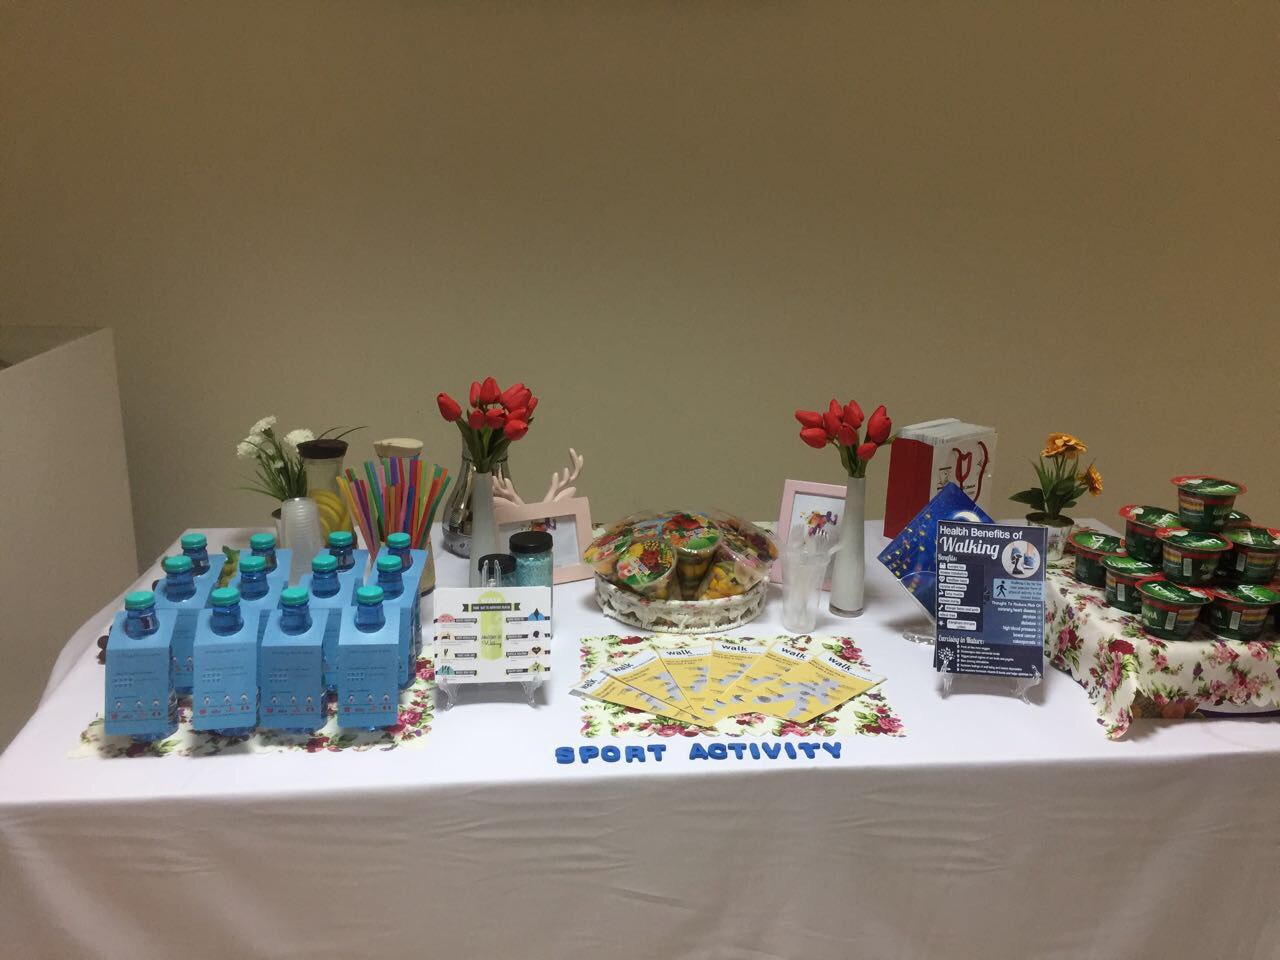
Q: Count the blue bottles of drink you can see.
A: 12